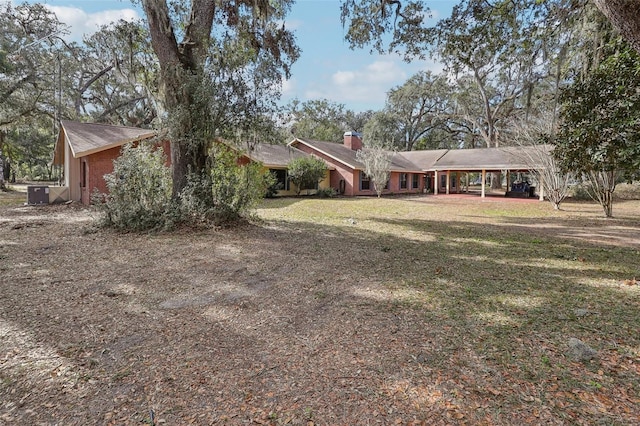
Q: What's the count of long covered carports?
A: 1